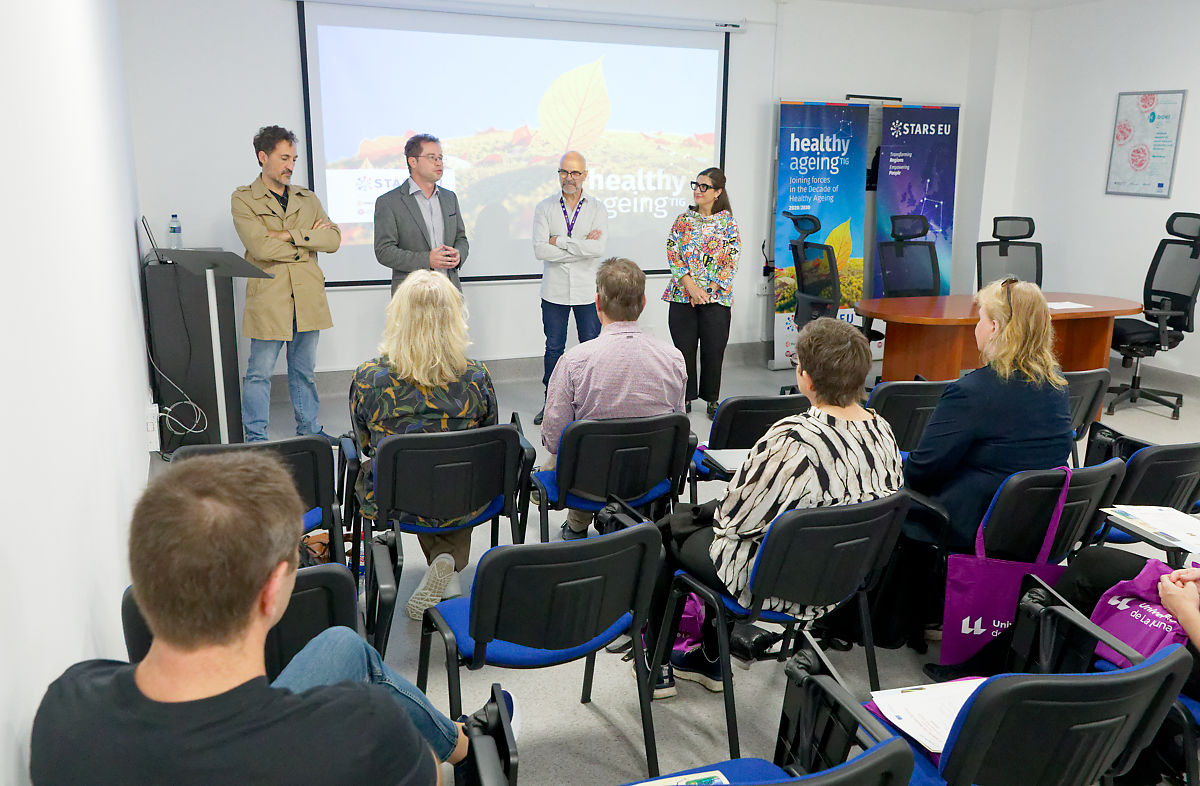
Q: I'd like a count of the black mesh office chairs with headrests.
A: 4